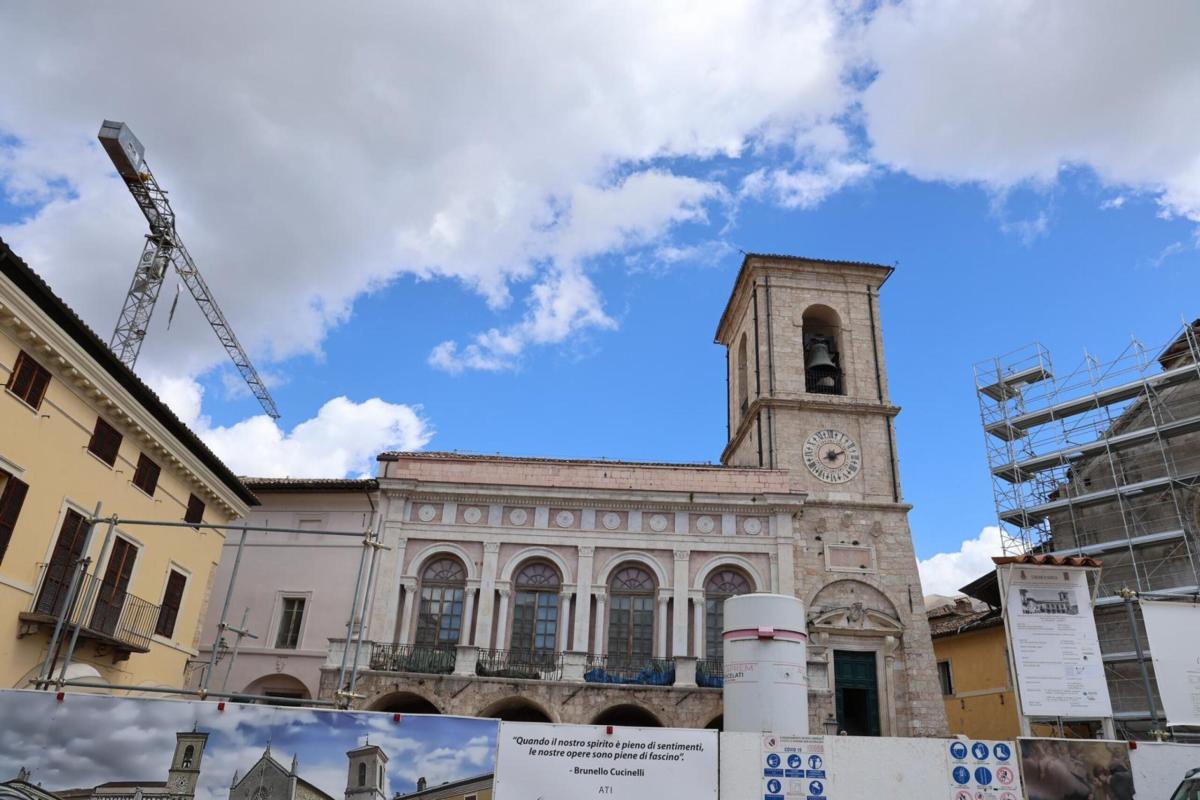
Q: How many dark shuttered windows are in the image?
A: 8